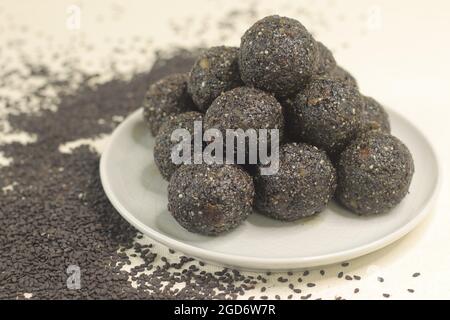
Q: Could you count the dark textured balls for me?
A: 12